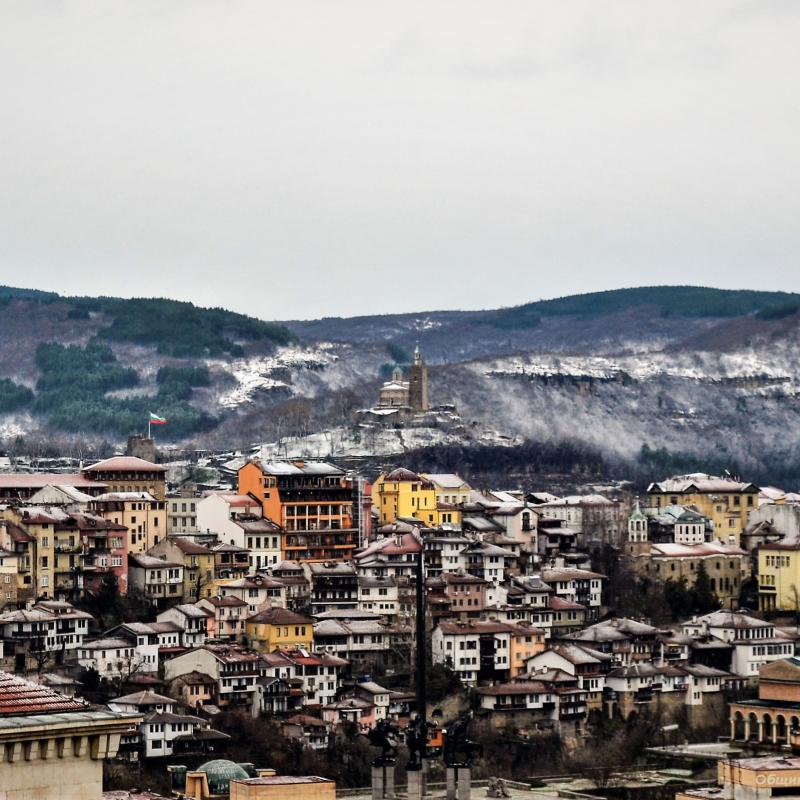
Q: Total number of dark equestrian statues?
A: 3